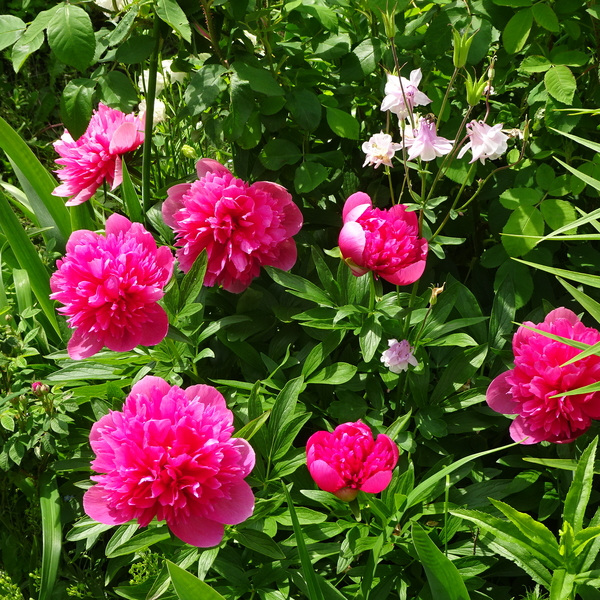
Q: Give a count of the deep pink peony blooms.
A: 7